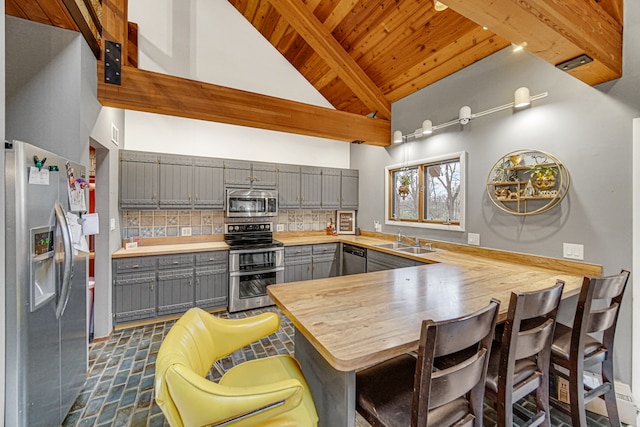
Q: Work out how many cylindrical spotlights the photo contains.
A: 4